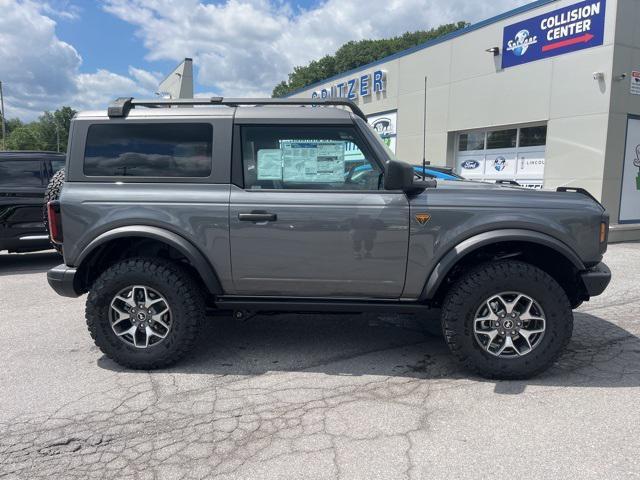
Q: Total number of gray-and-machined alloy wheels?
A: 2